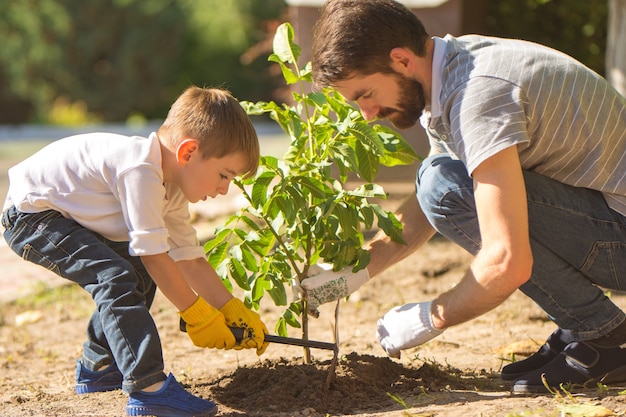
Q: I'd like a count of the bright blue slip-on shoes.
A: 2